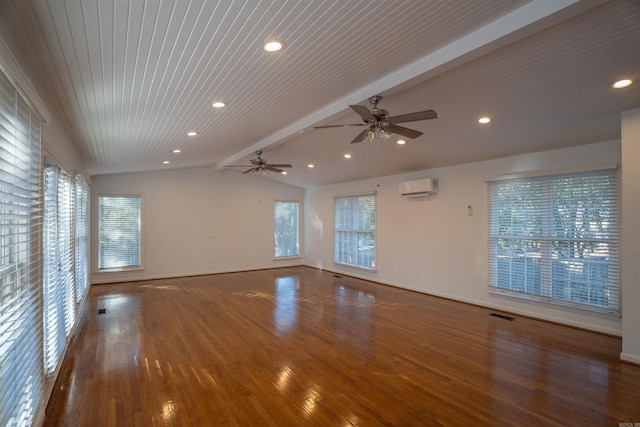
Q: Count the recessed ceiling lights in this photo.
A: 11